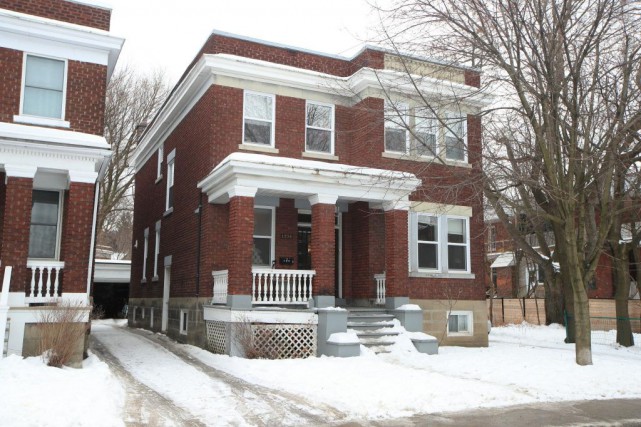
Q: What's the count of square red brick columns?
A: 5